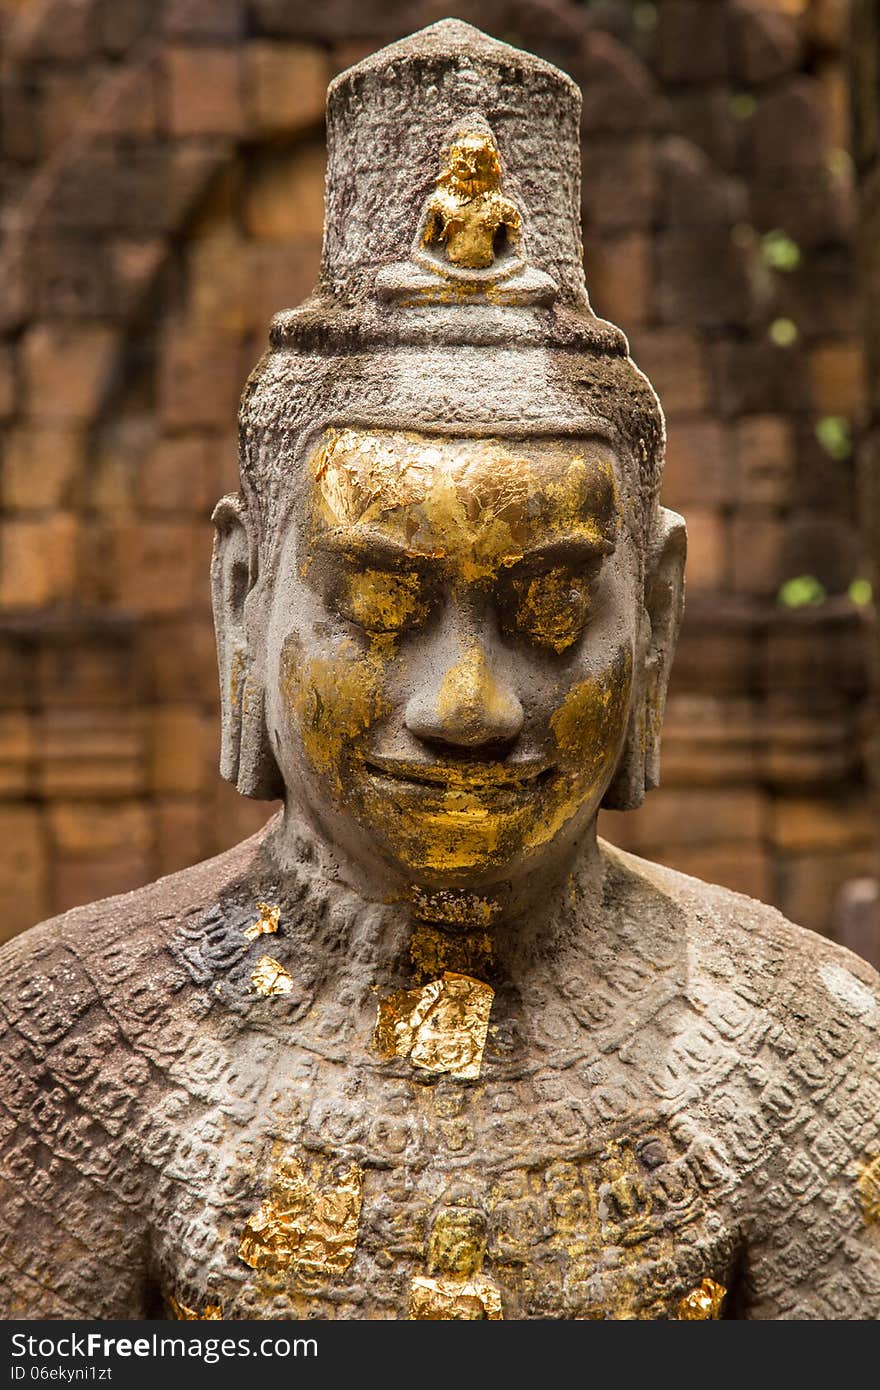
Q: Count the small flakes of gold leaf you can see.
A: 2